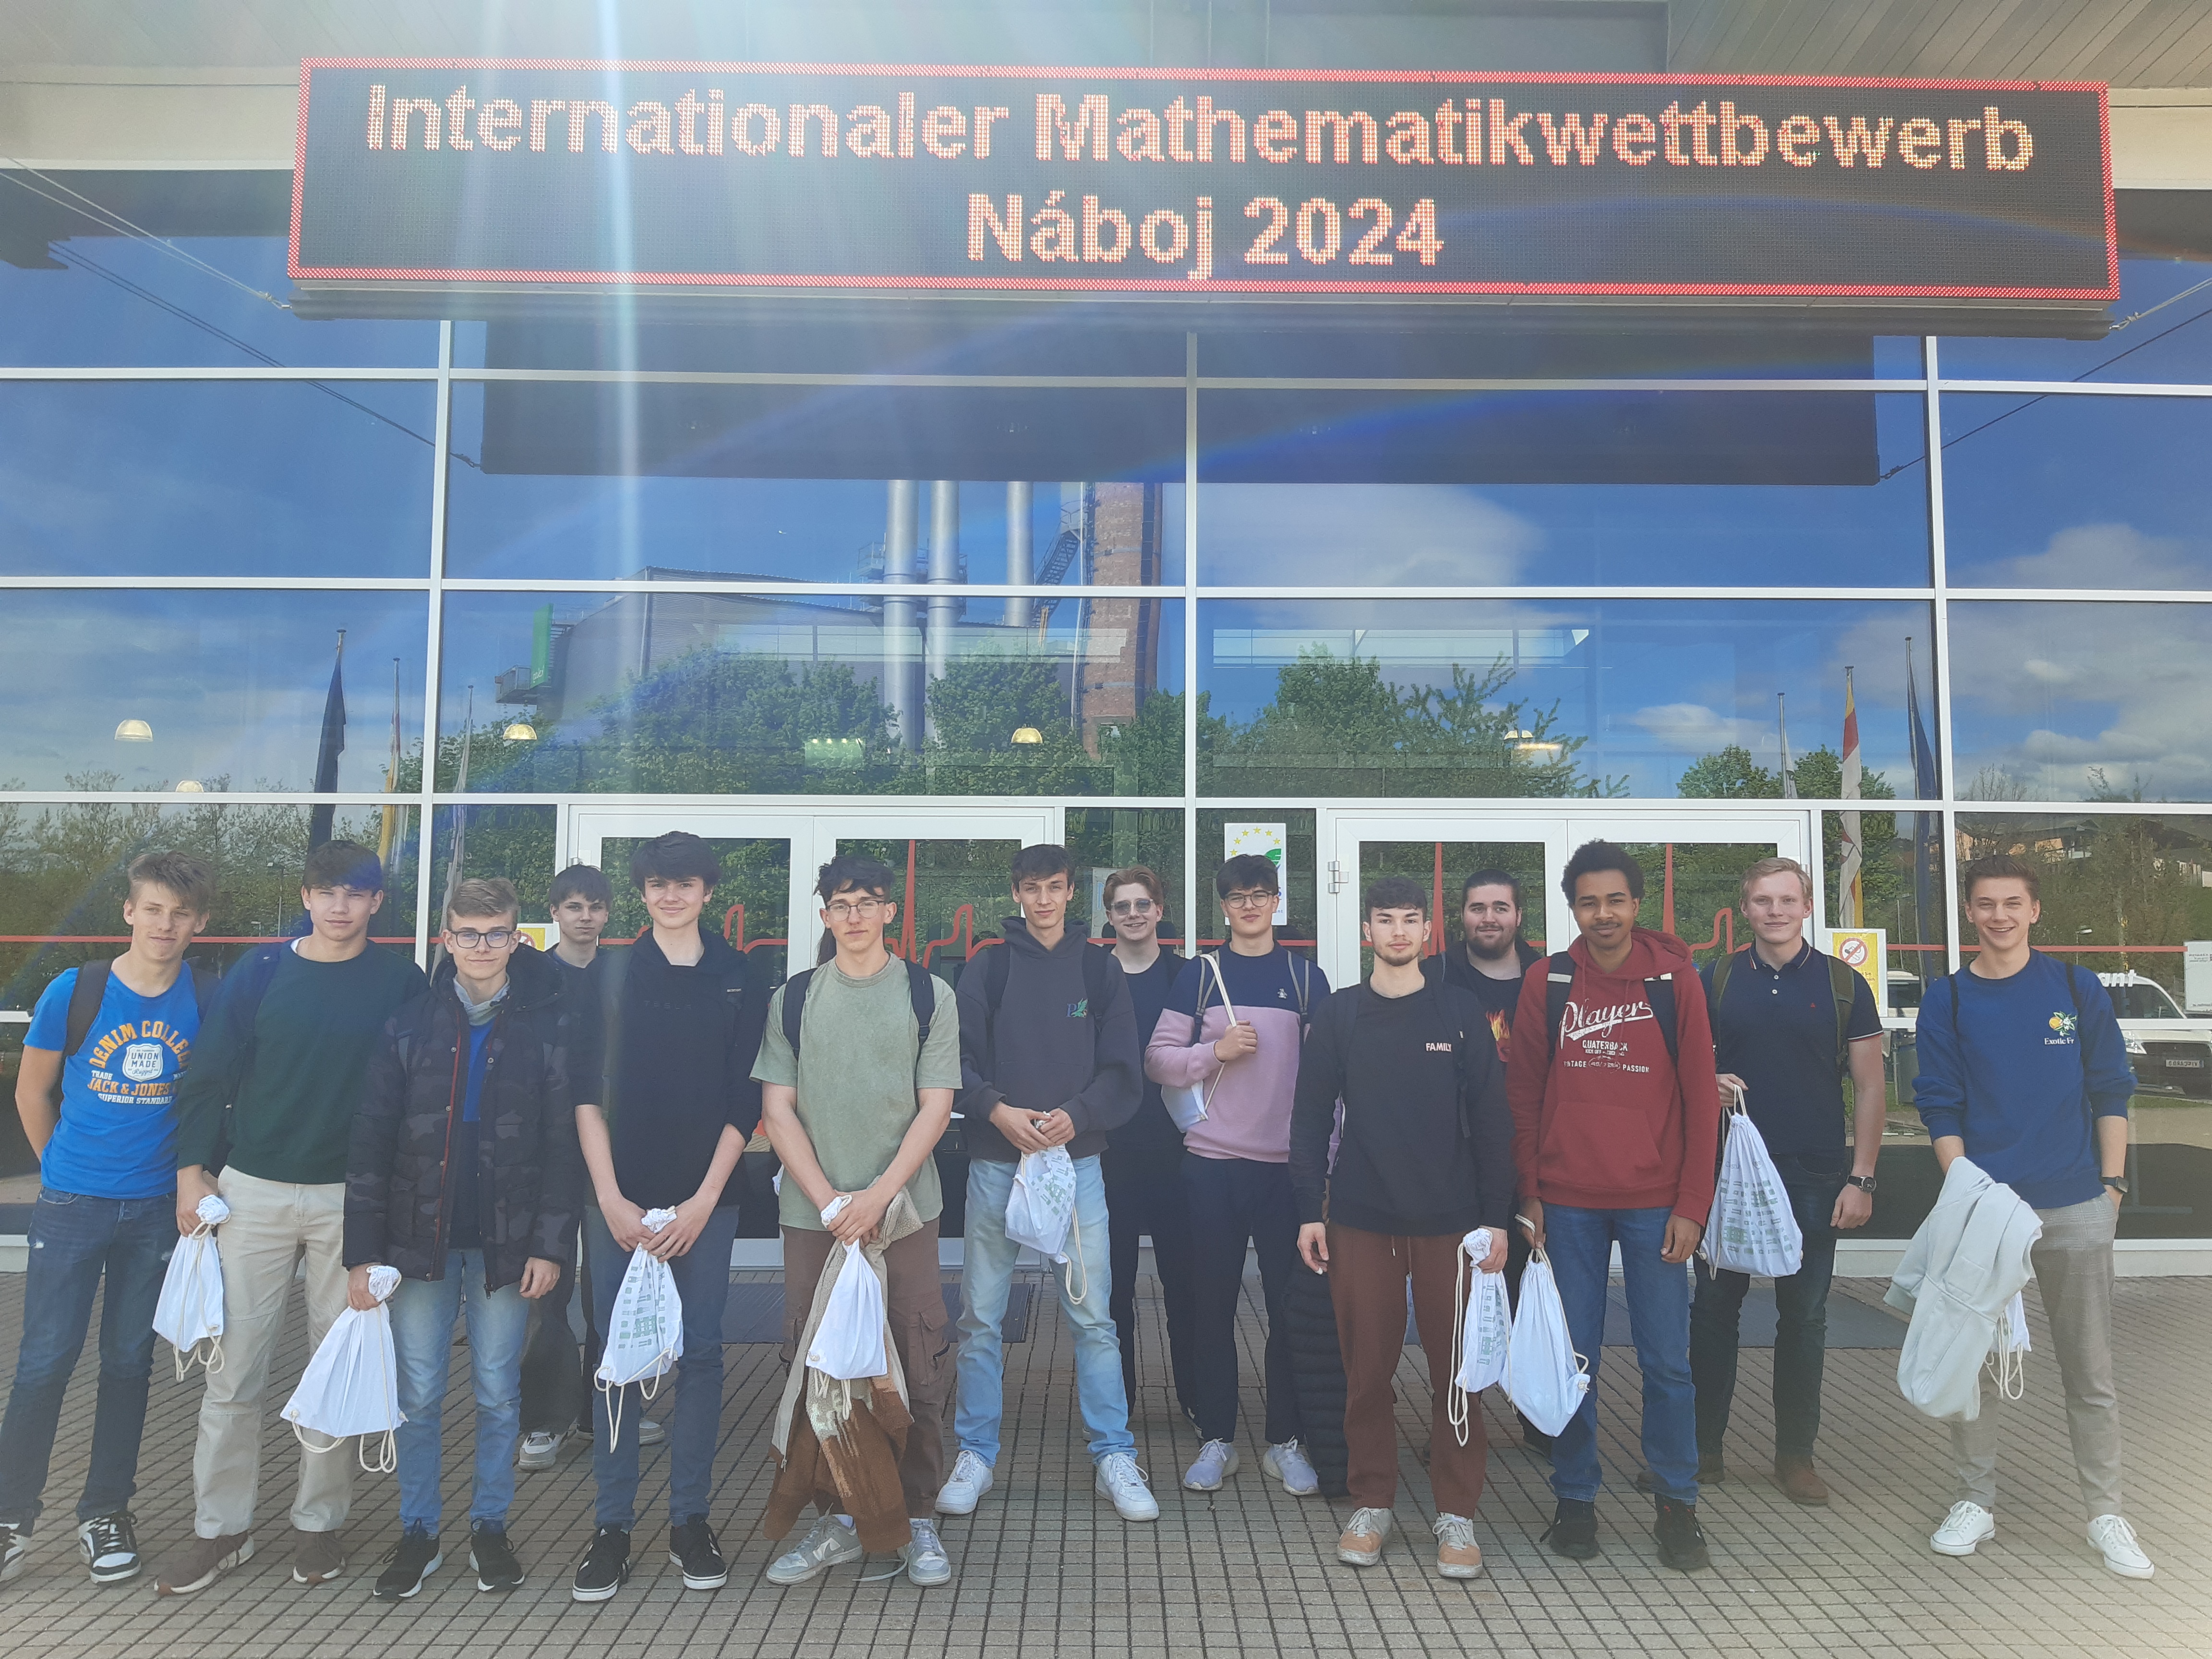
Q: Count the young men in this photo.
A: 14